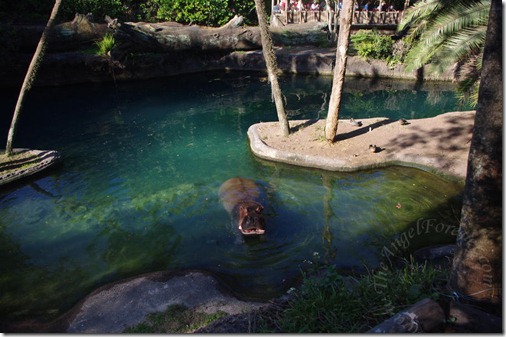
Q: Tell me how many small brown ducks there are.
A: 3